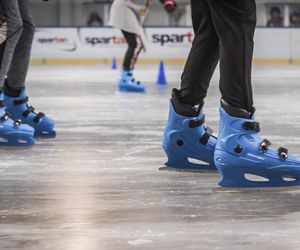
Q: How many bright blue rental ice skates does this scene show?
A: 5